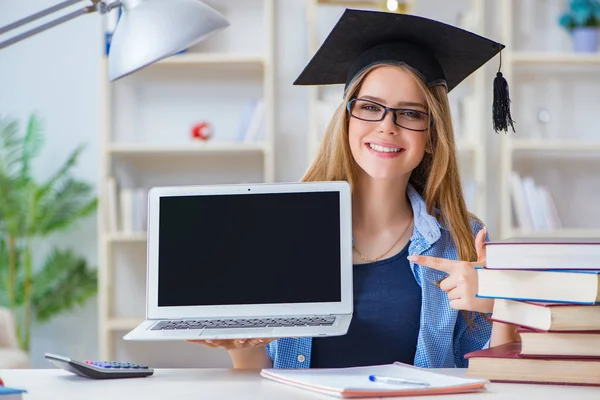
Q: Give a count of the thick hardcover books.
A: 5